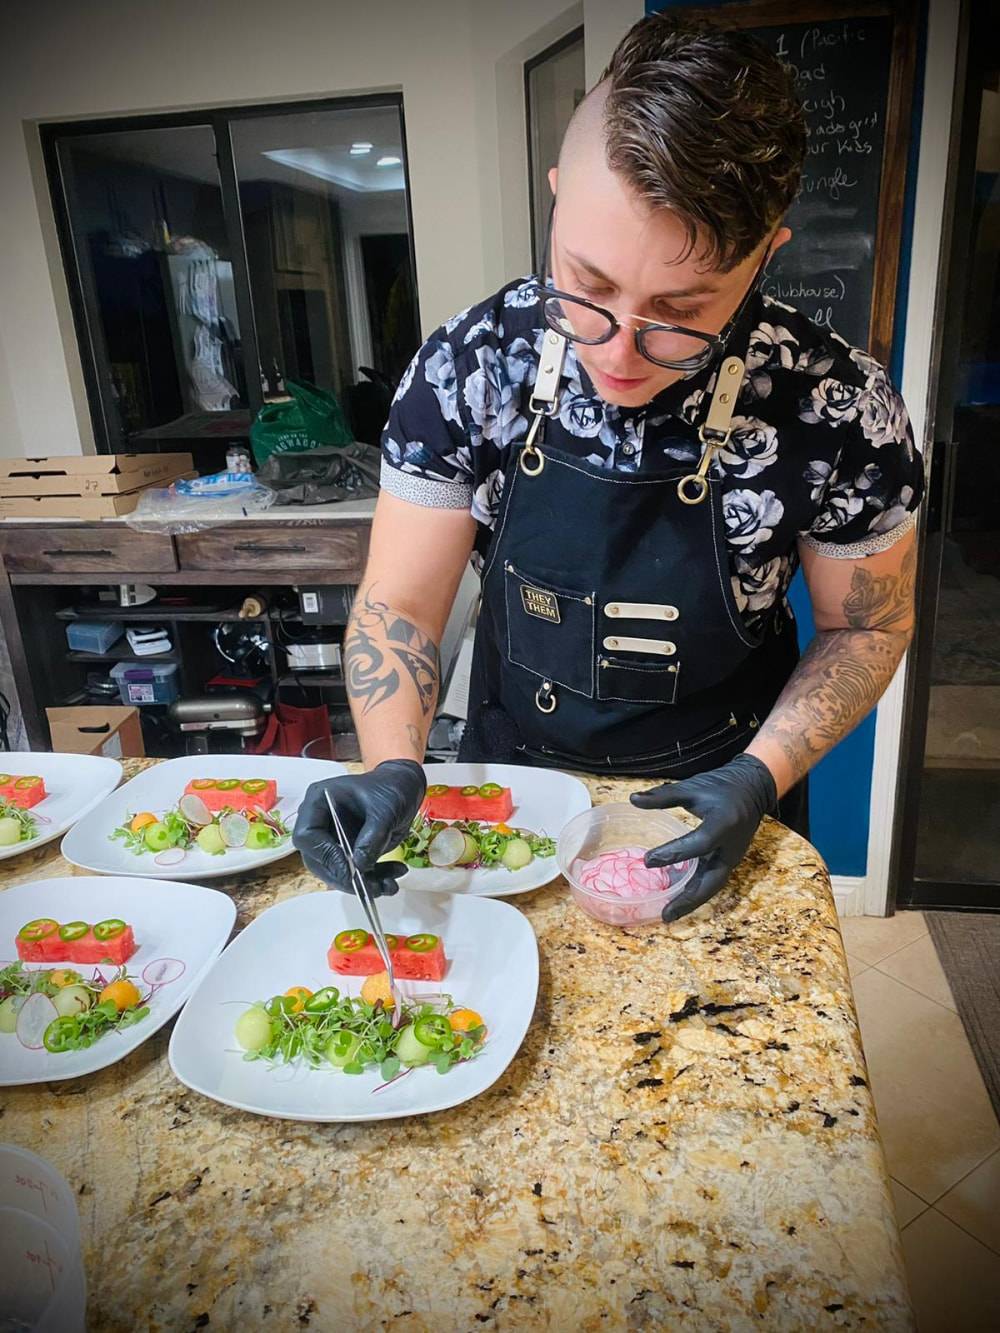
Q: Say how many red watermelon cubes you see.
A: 5